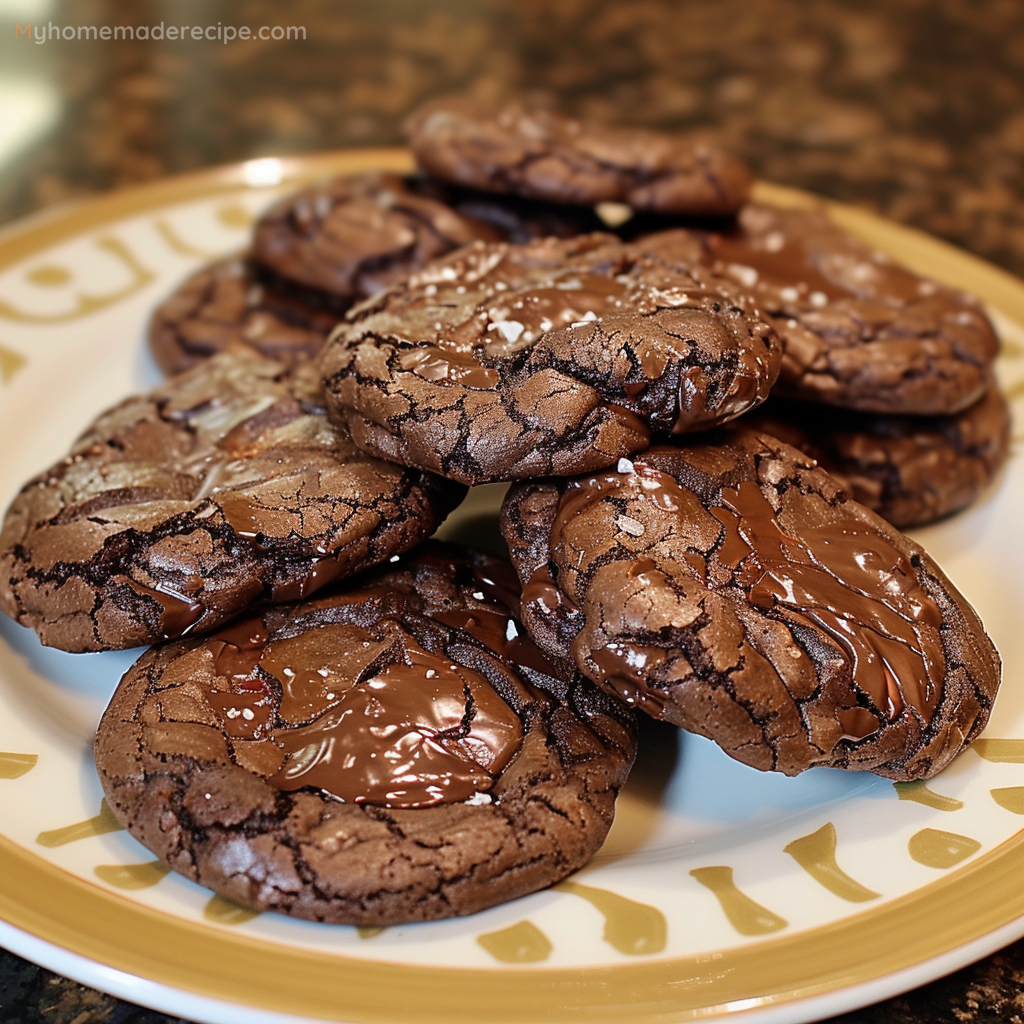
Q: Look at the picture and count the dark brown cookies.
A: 9